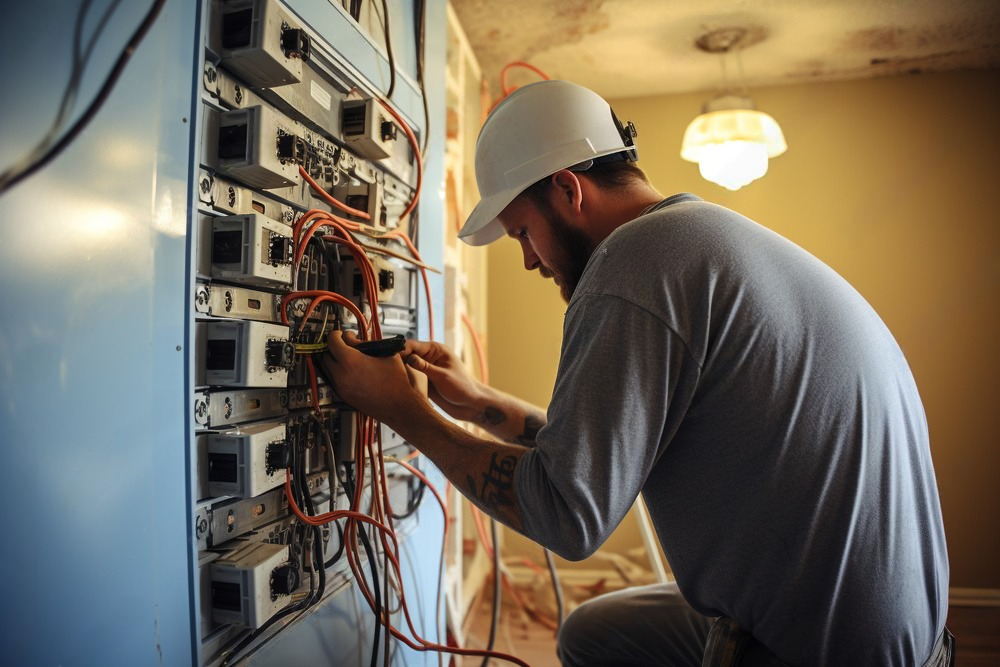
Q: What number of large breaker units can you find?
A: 6